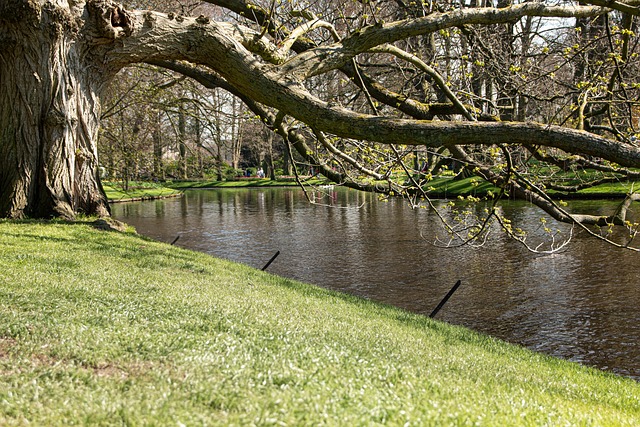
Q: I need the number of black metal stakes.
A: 3